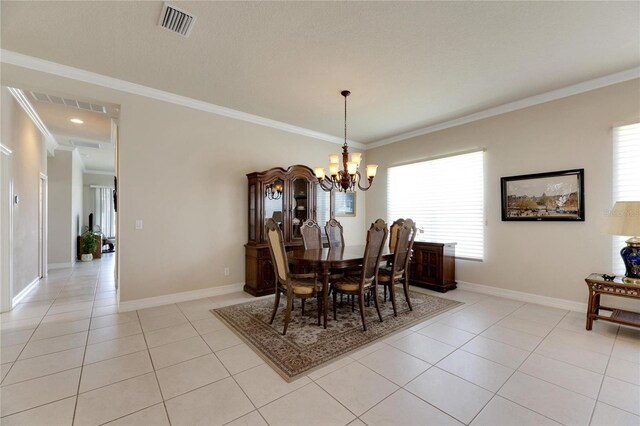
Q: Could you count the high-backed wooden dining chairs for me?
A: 6